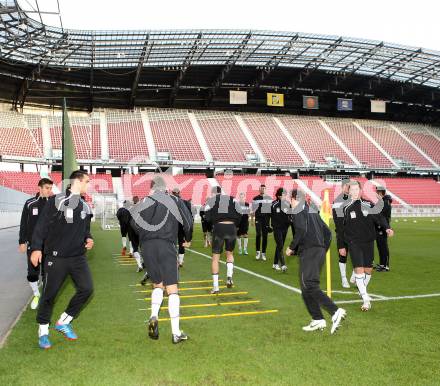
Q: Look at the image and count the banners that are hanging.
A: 5